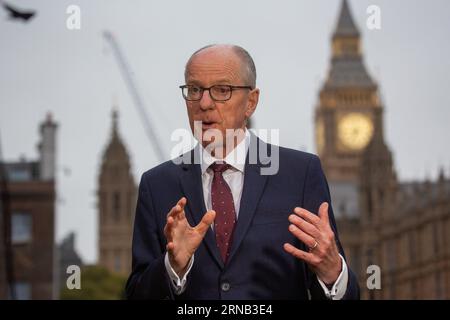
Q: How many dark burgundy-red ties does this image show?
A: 1